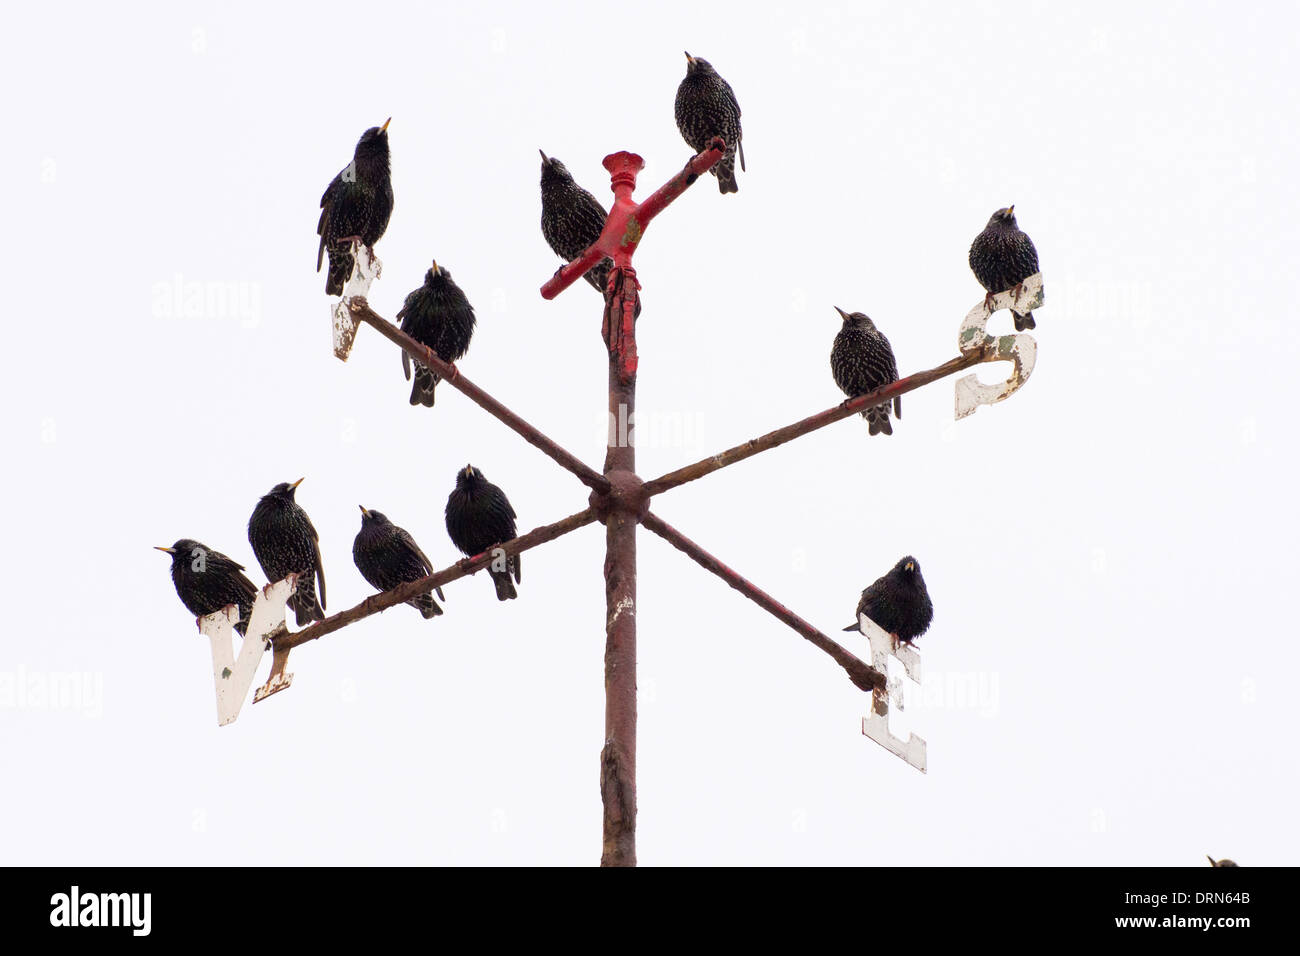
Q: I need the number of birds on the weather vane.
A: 11